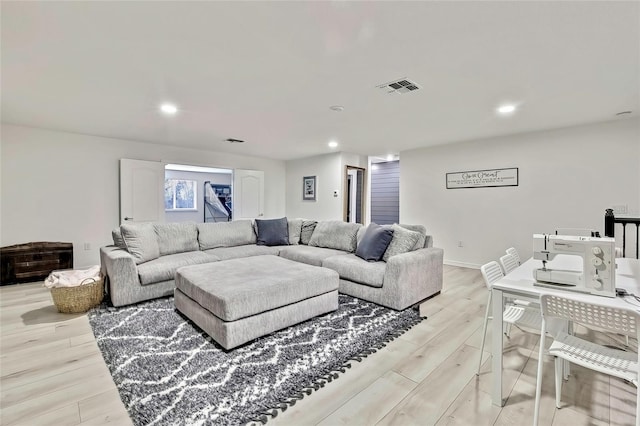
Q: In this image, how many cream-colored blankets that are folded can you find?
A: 1